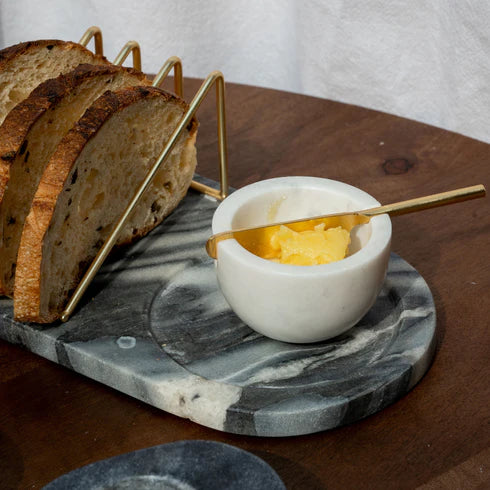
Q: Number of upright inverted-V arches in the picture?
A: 4